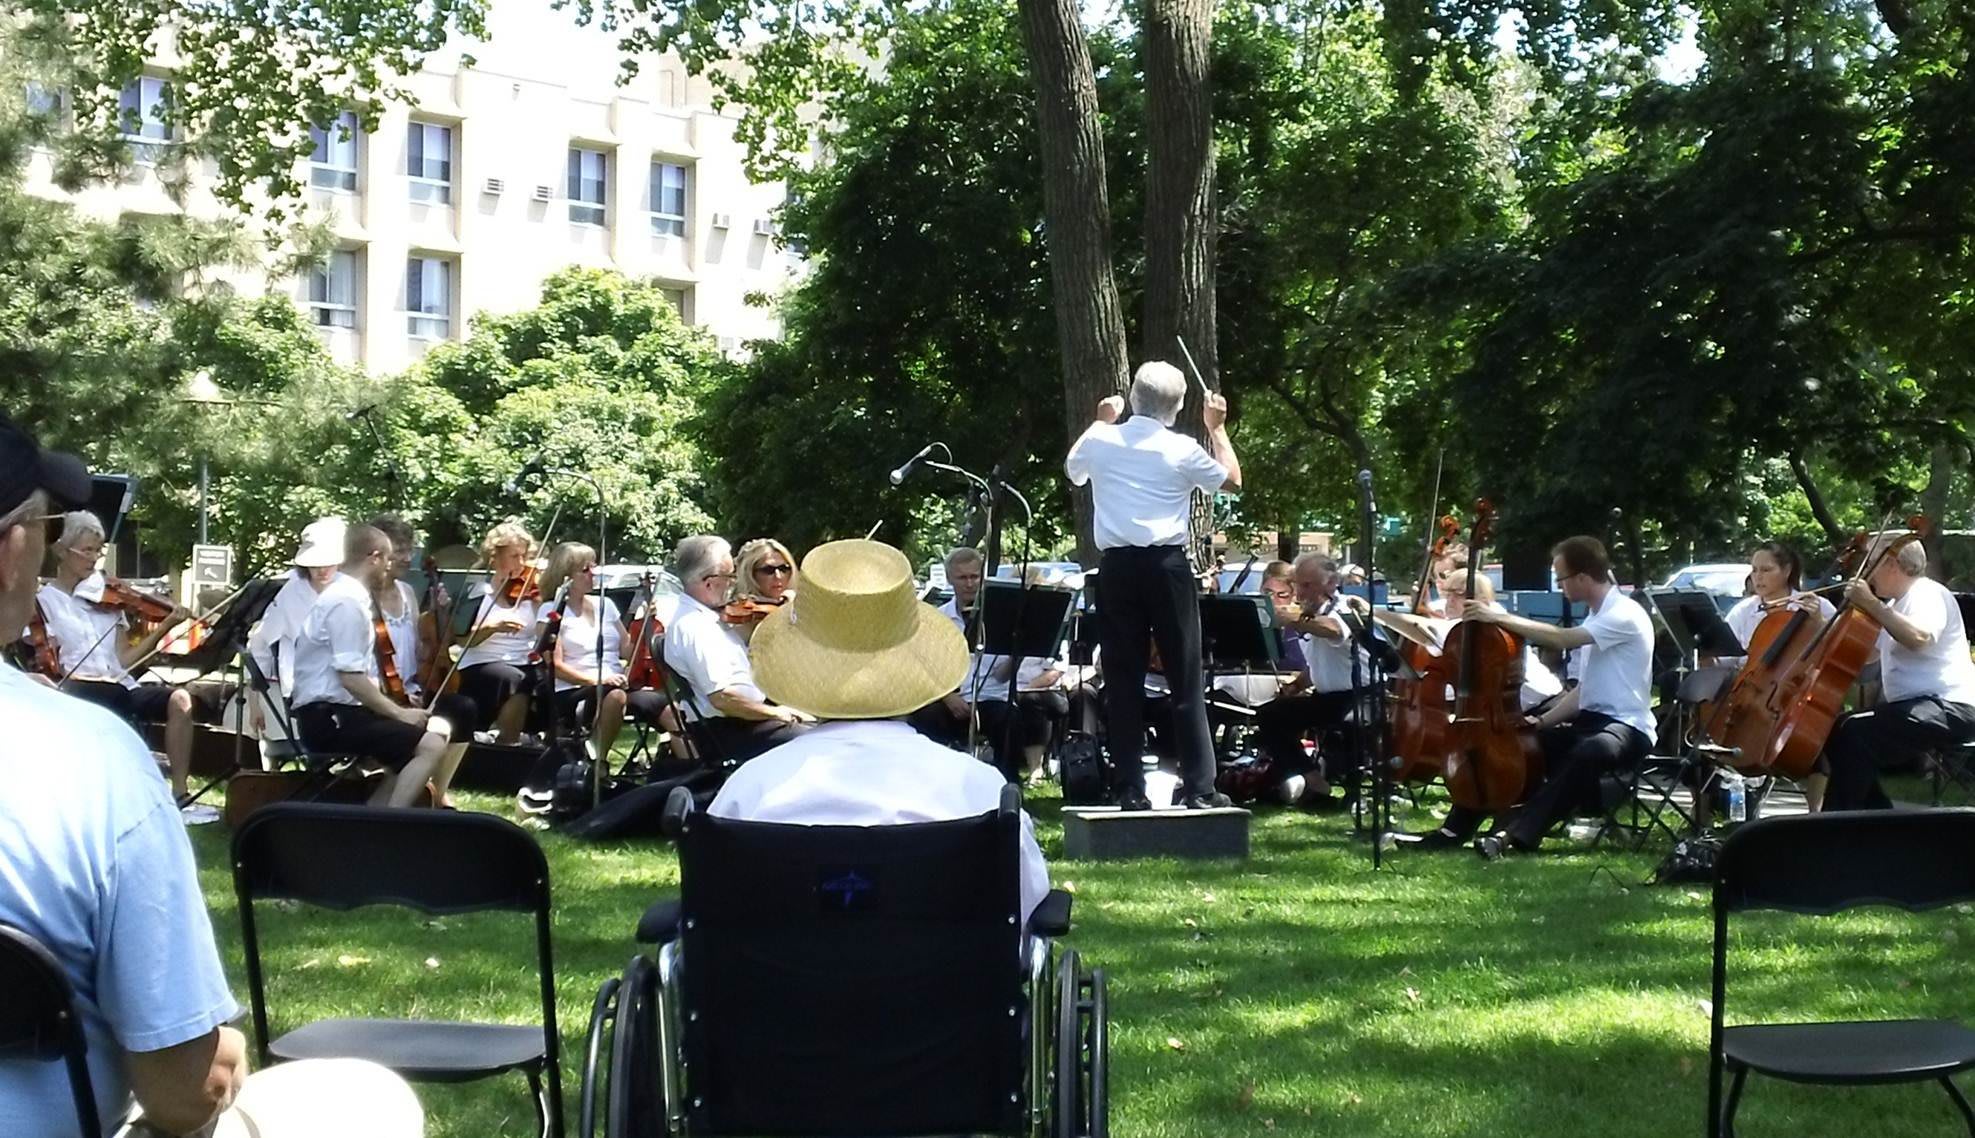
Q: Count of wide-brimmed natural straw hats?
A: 1